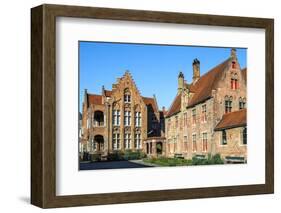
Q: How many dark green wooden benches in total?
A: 3